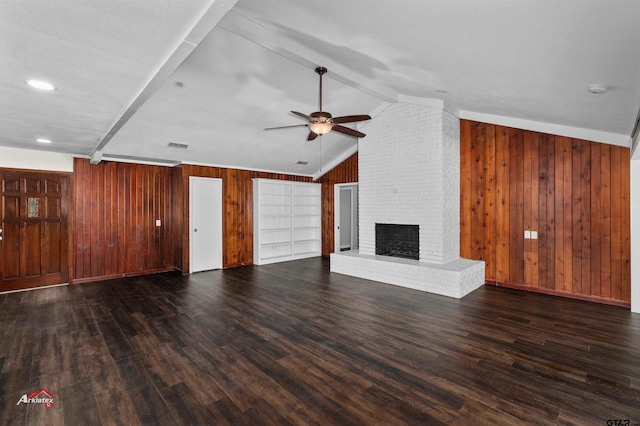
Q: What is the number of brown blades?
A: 5